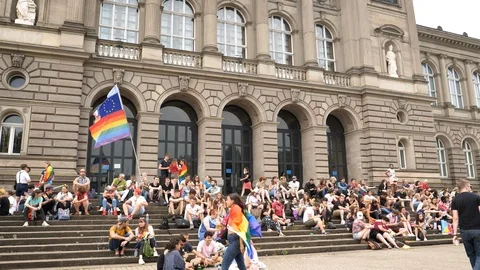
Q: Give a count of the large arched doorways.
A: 5